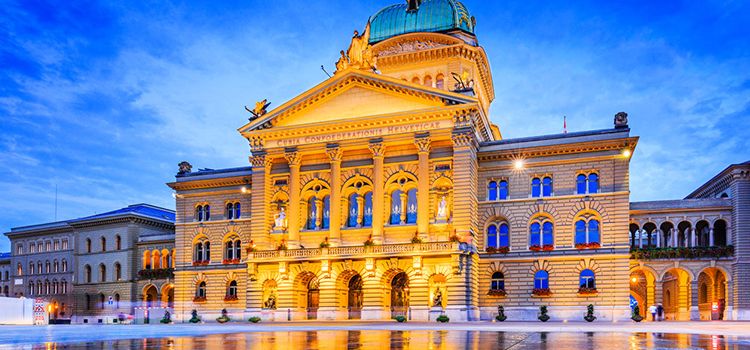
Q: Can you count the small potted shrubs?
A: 10